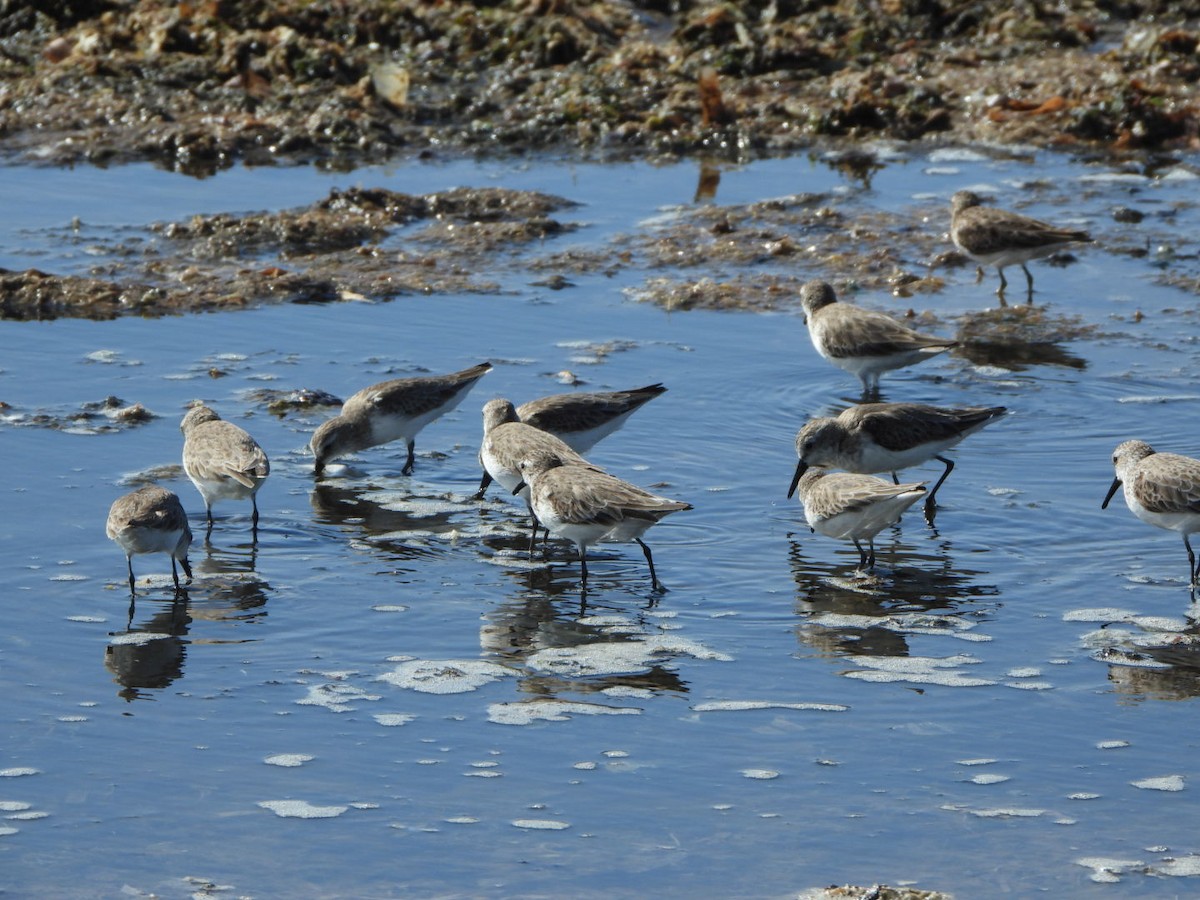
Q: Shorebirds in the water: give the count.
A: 11